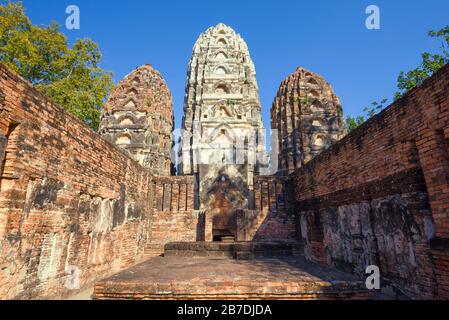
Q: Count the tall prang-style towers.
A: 3